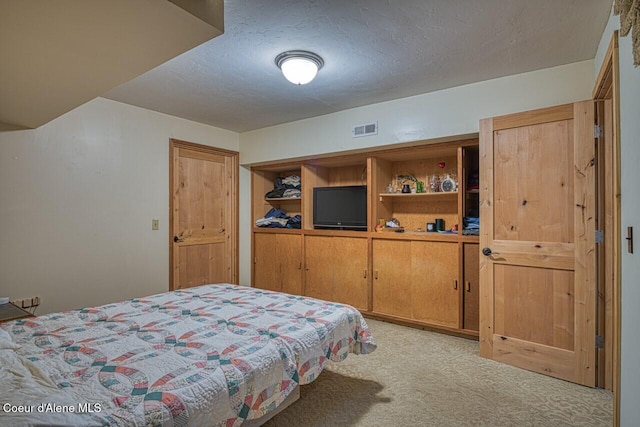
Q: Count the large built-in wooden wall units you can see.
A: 1